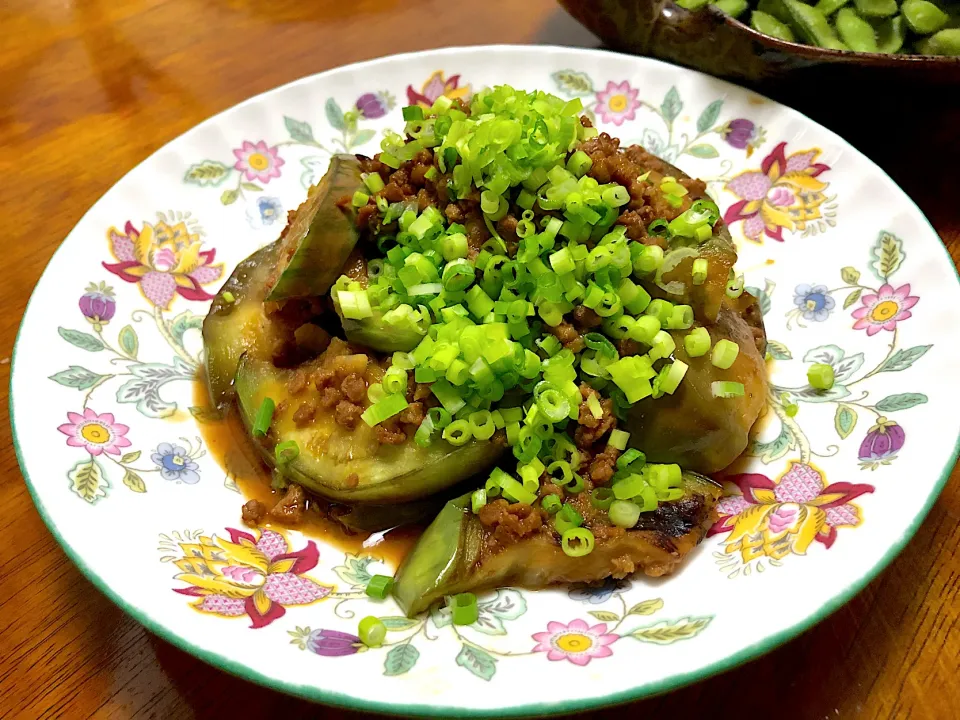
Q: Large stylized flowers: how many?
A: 5